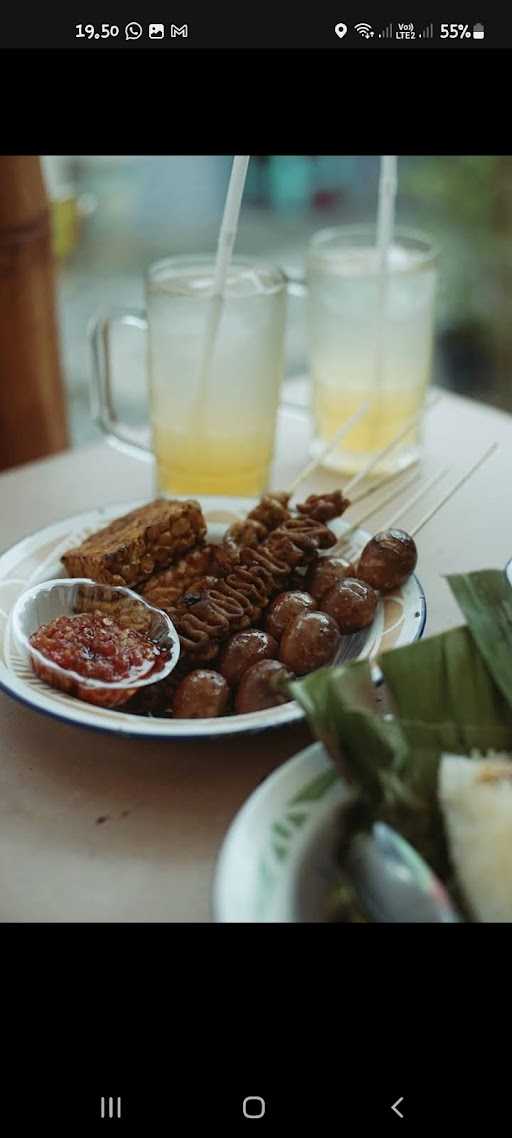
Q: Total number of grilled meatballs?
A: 8